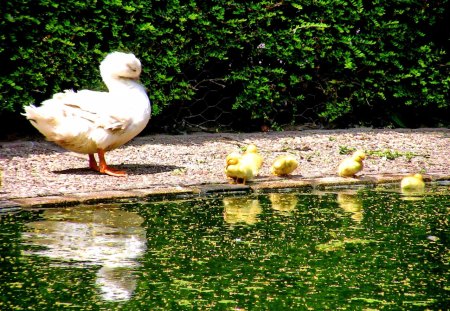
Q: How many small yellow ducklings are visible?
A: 5